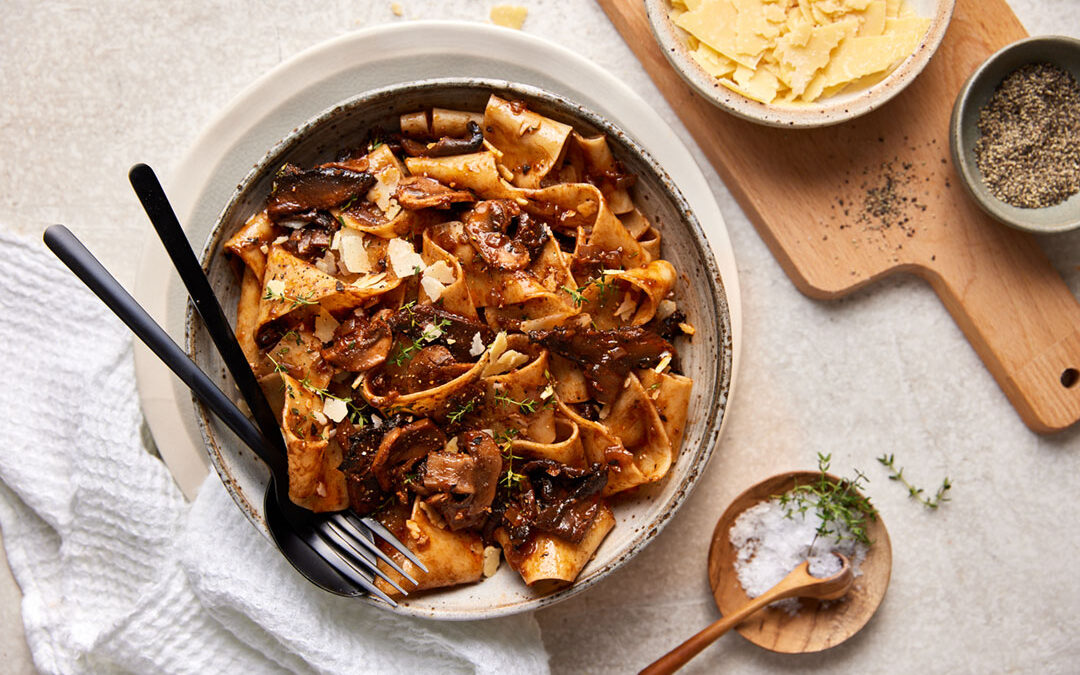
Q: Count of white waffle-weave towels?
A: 1